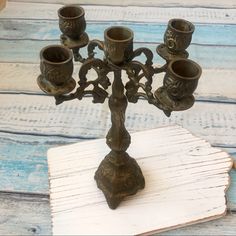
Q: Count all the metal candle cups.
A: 5